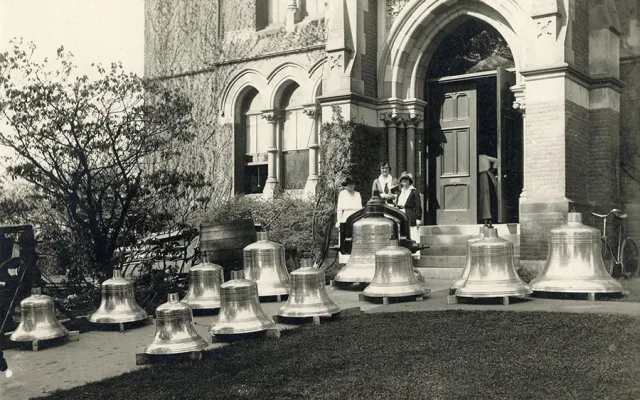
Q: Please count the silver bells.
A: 12